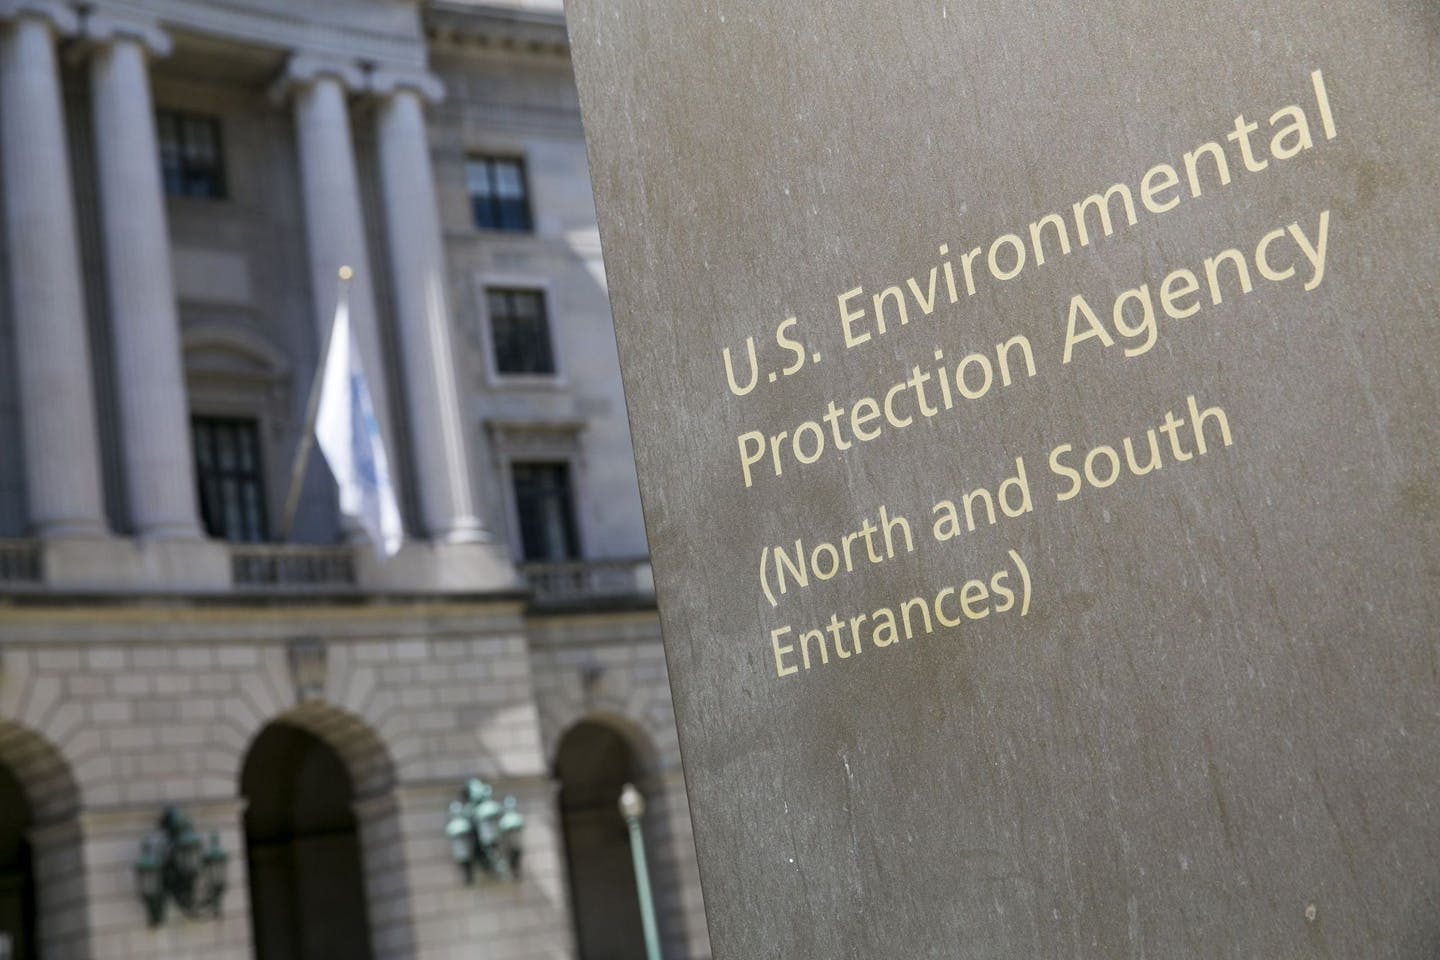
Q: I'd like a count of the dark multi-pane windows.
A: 5